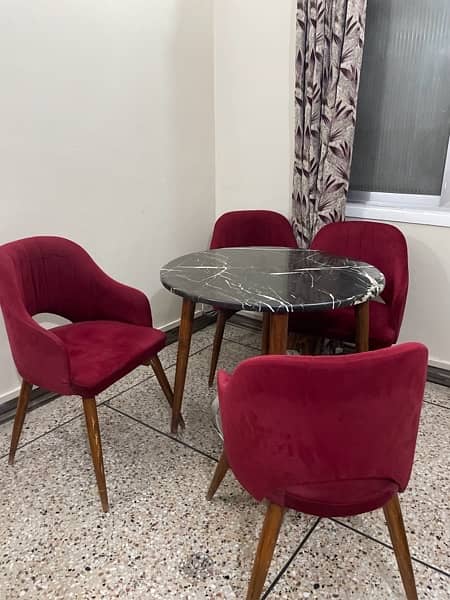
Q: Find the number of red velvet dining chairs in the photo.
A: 4